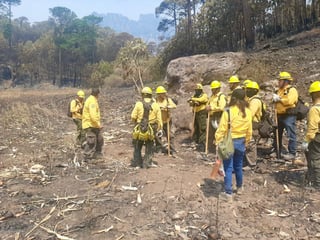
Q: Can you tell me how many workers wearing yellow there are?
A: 12